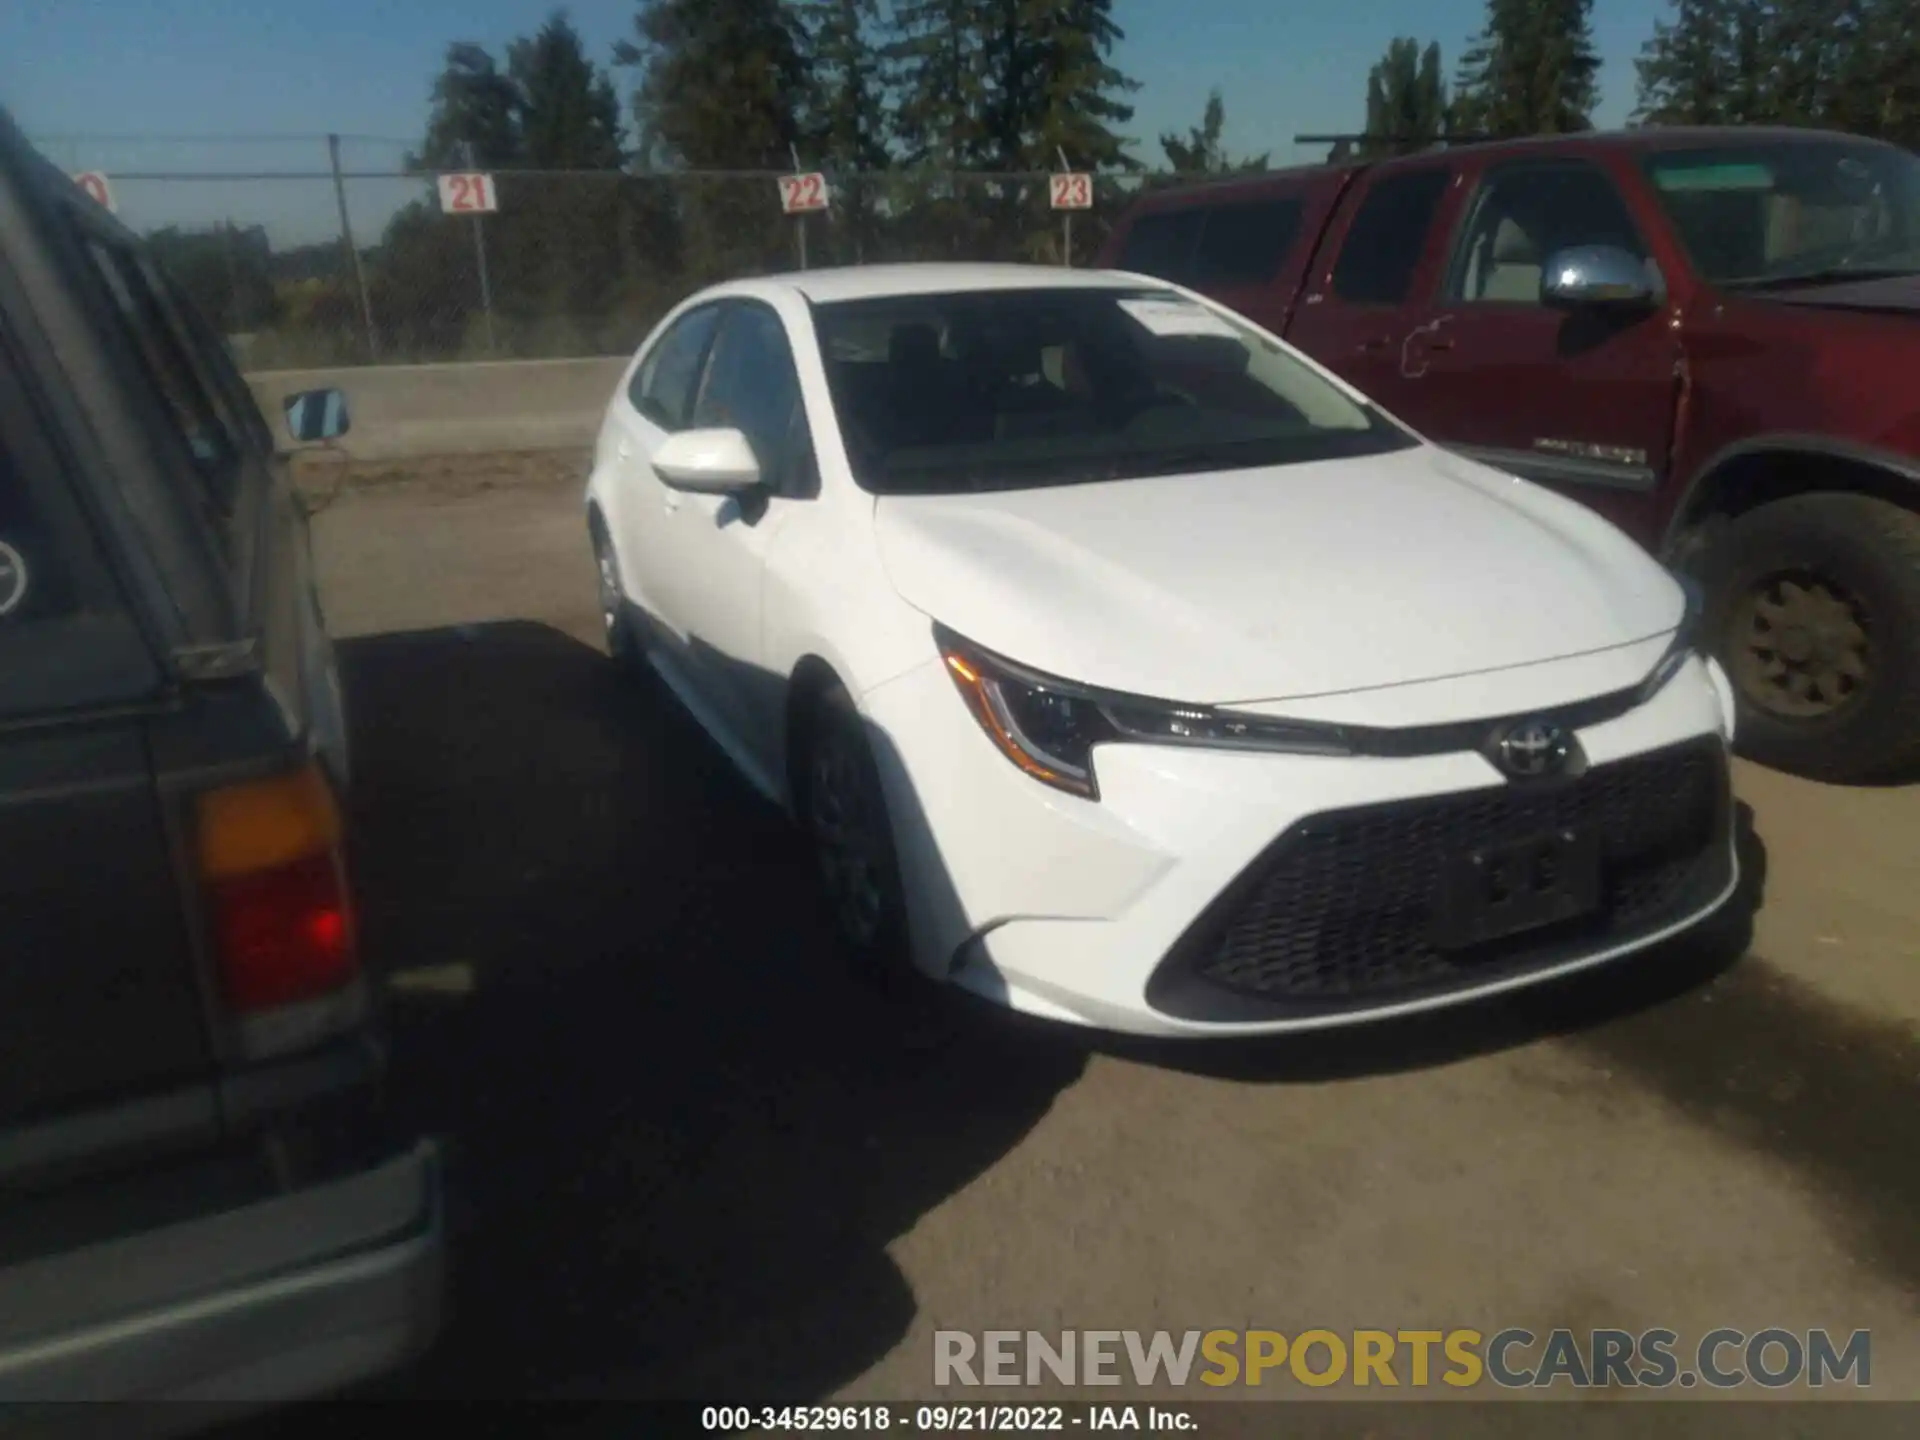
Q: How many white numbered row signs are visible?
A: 4